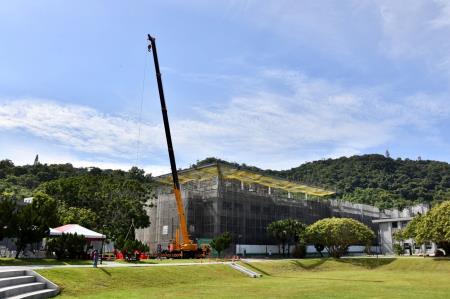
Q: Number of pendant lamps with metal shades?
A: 0